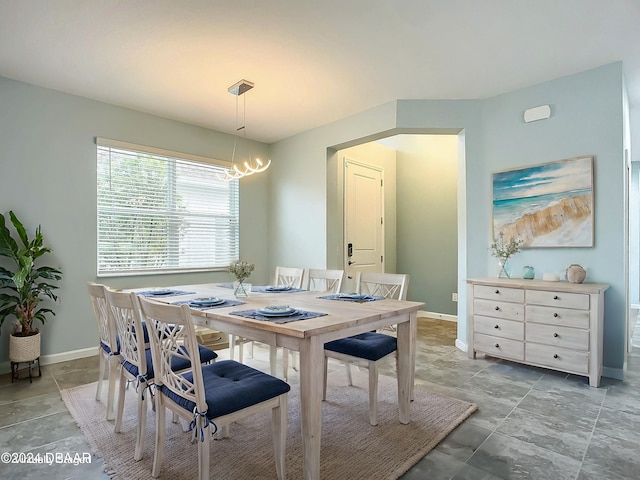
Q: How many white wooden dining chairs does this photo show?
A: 6